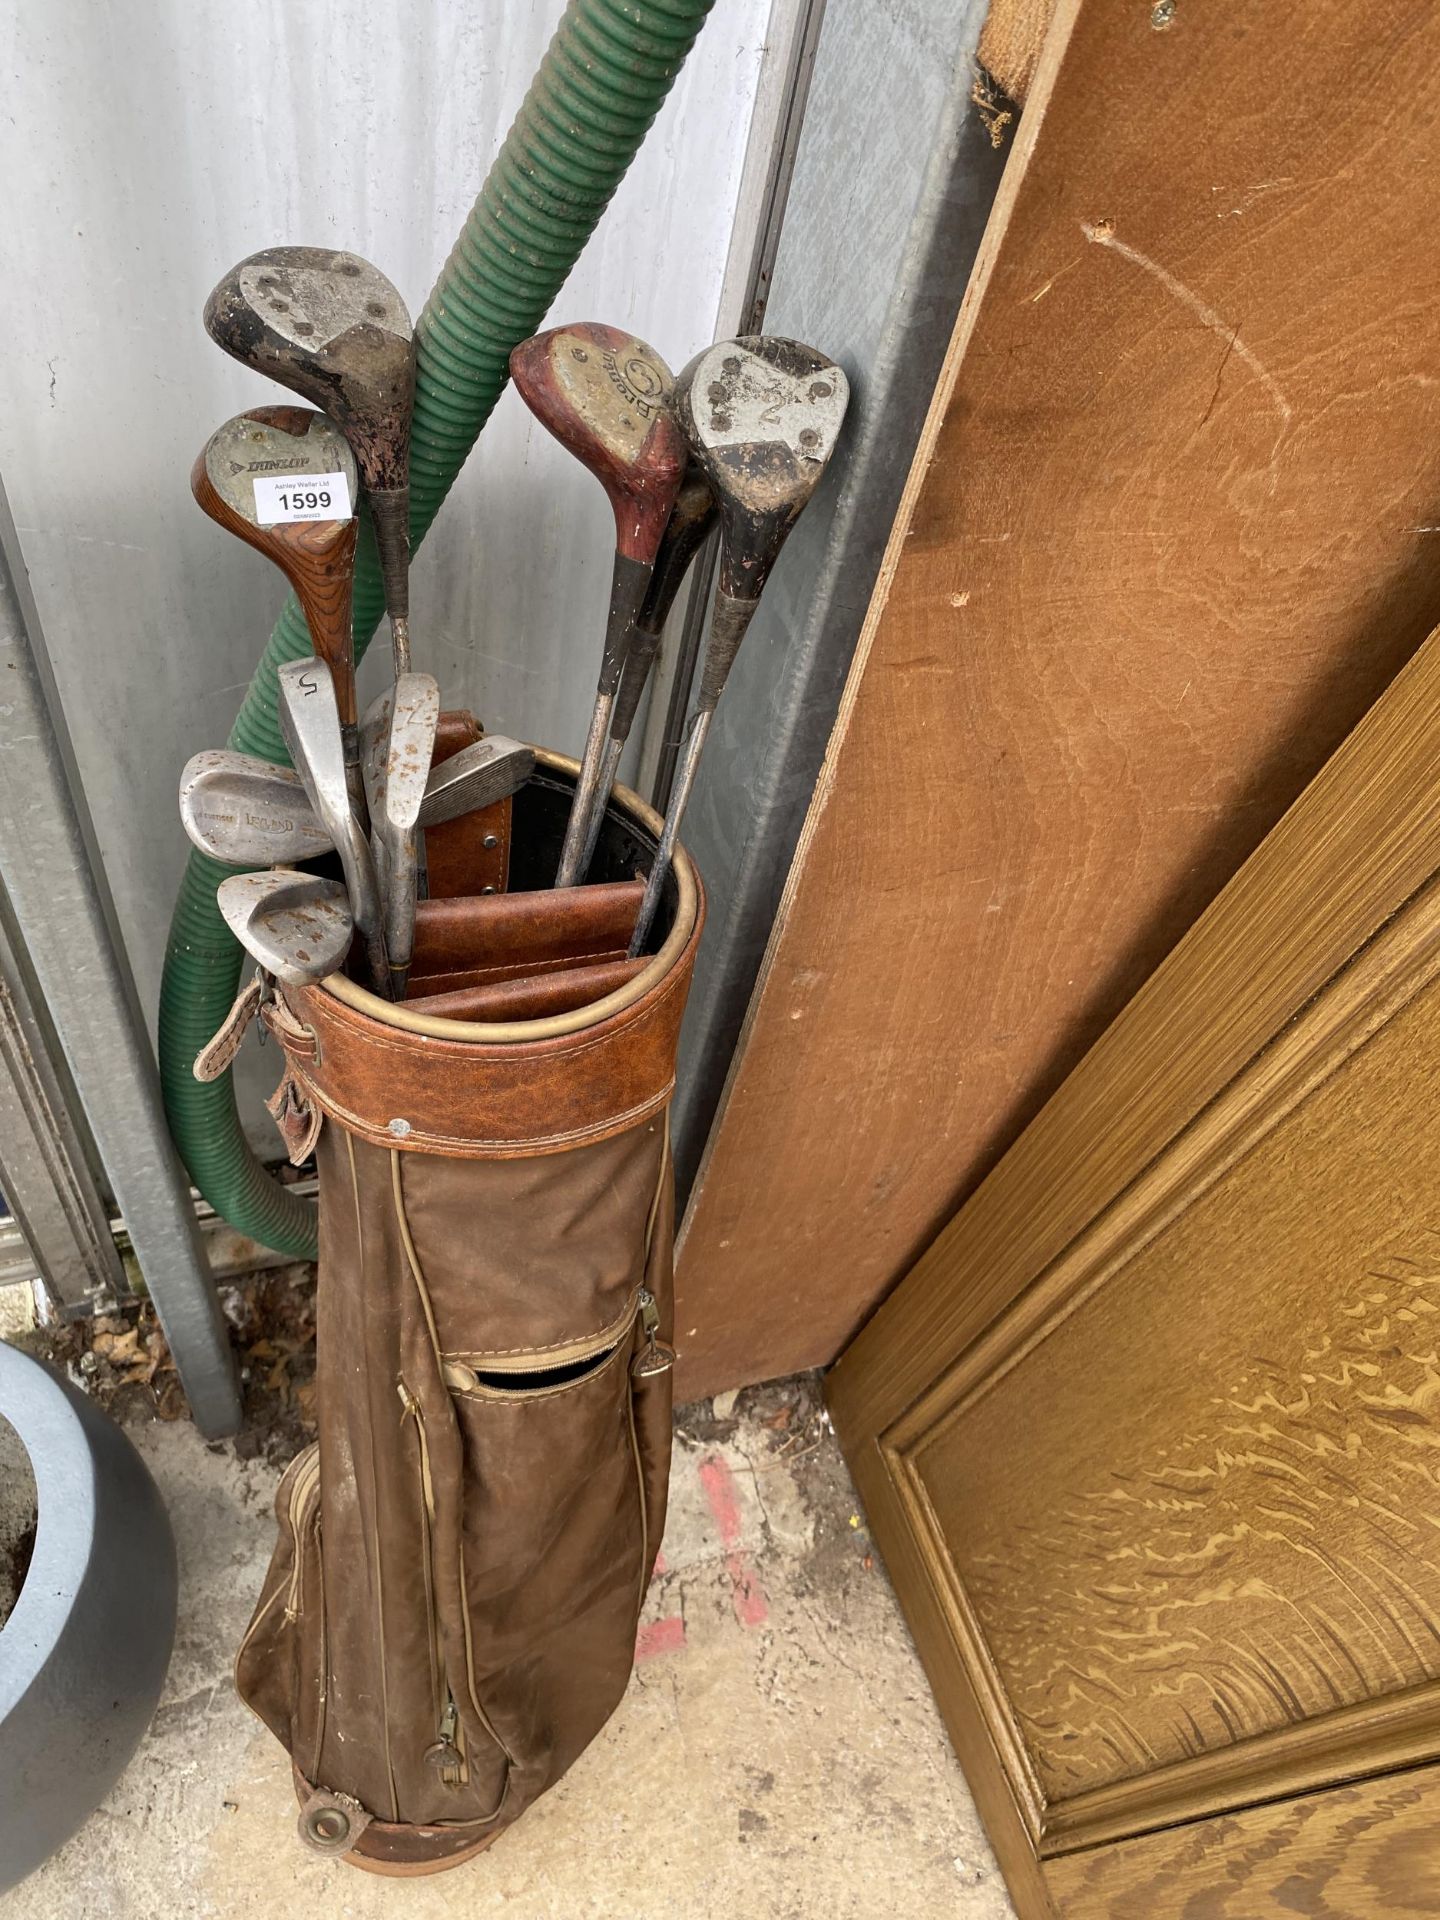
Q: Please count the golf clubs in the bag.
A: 10